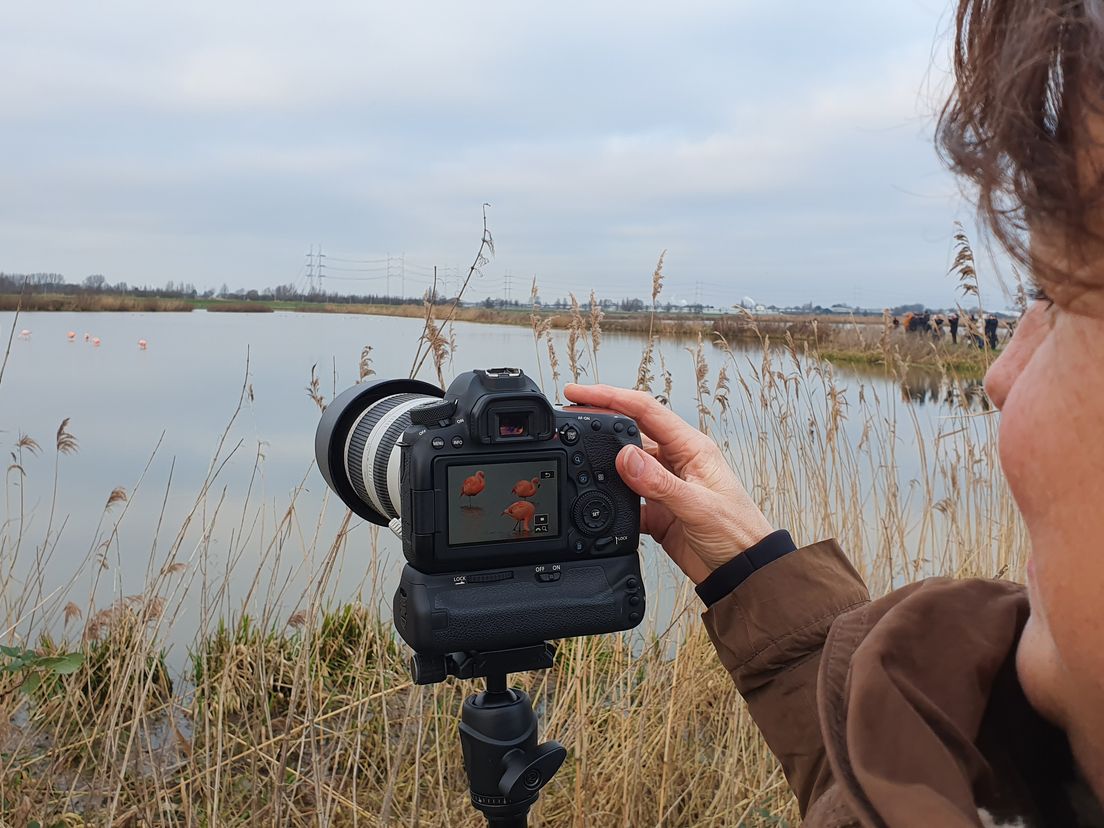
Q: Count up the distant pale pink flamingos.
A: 5